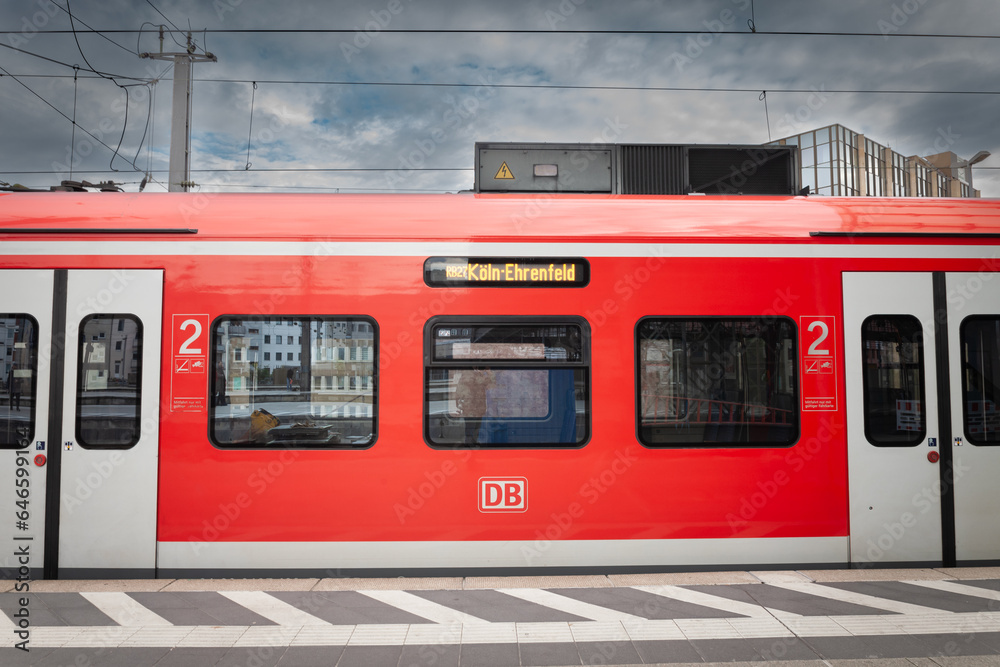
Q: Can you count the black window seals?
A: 7